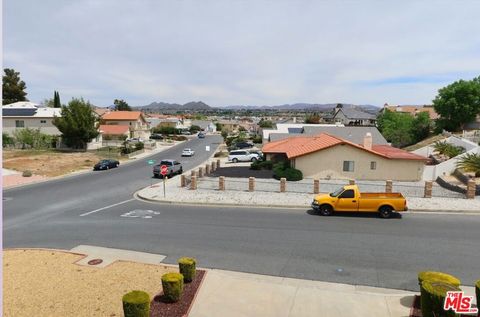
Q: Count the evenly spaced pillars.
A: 15